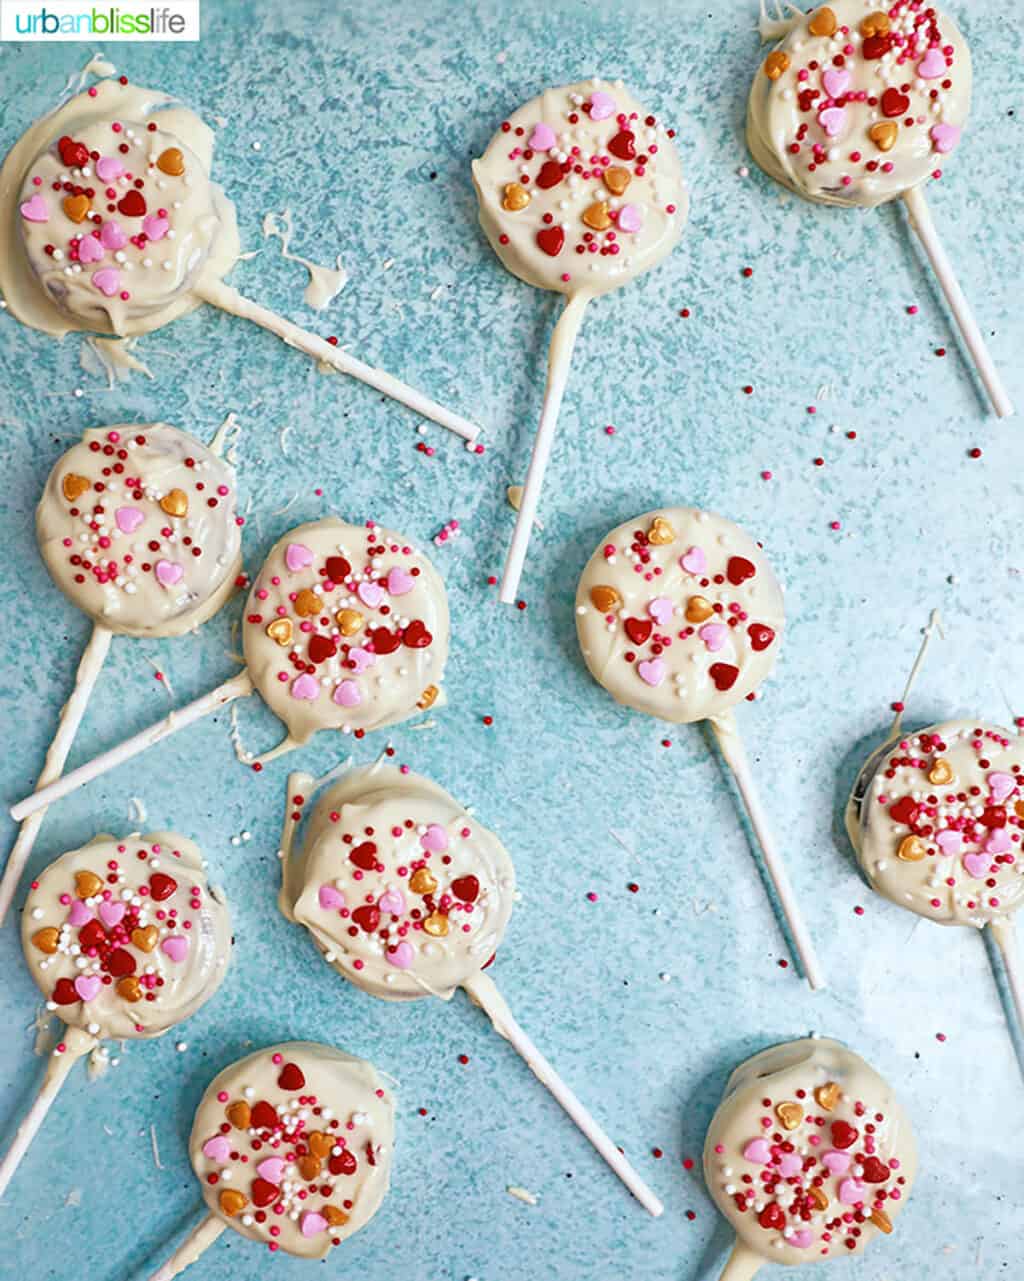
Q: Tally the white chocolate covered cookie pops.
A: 11